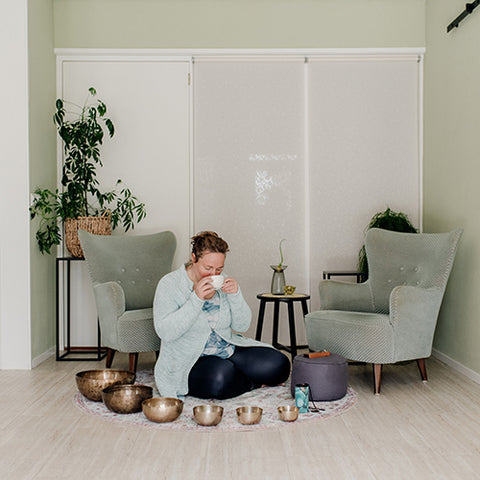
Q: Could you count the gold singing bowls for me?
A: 6